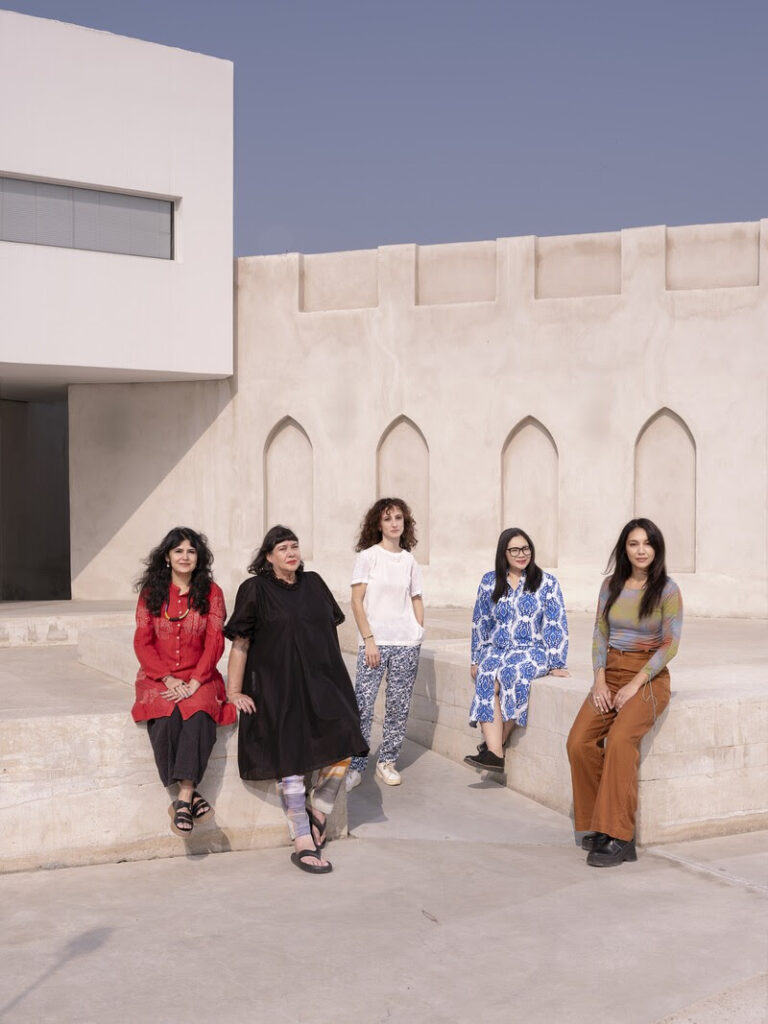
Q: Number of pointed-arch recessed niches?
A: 4